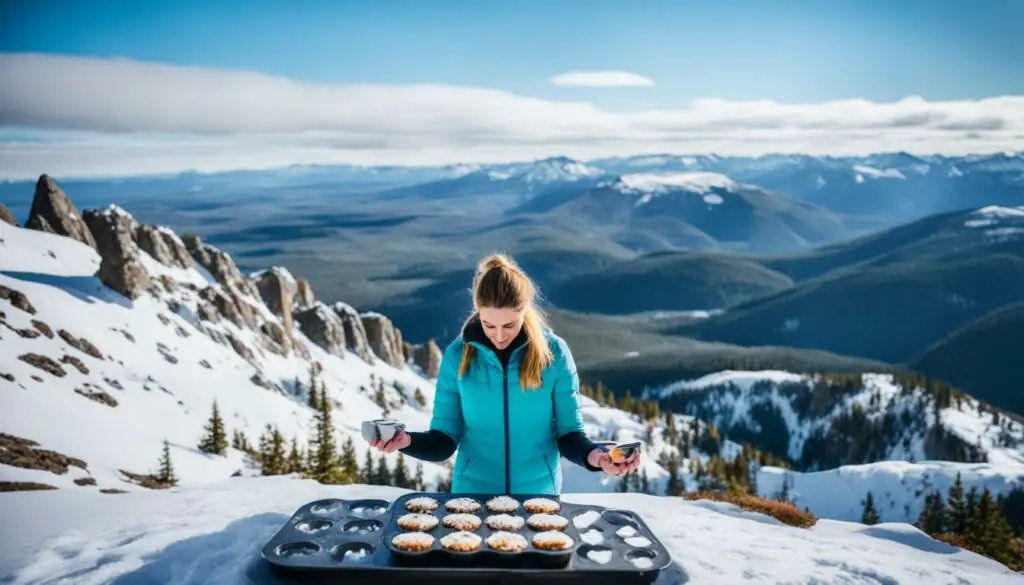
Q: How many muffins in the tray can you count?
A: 12